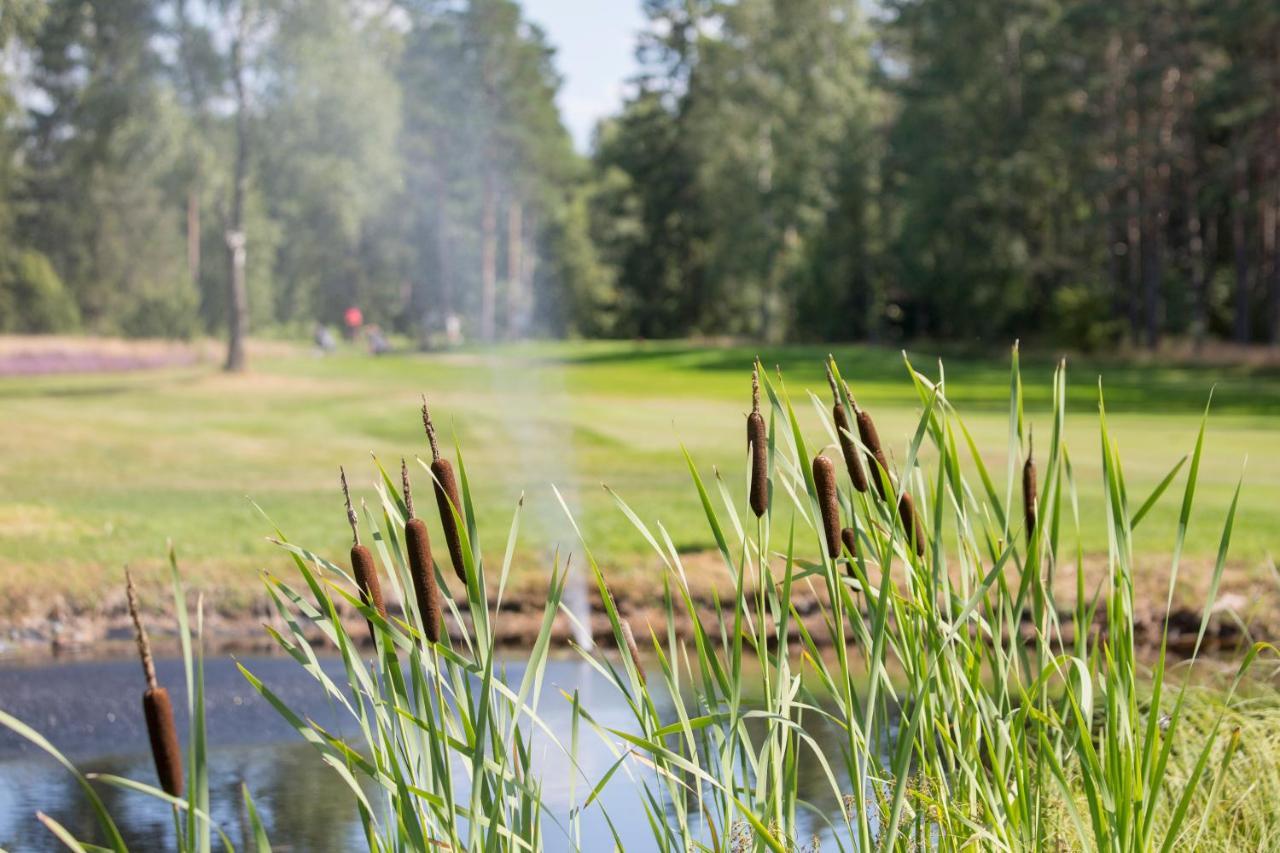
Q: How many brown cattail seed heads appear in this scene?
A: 12